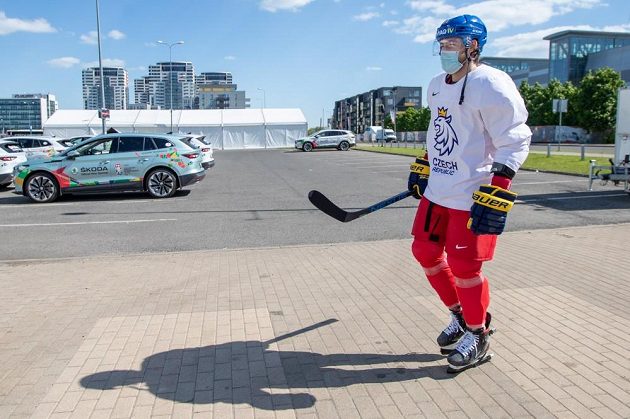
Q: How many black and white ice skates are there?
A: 2